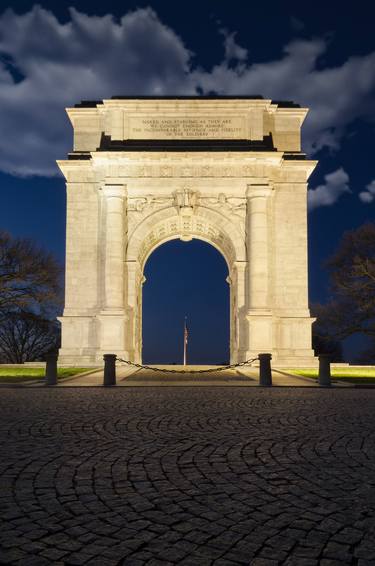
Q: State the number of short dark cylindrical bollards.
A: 4